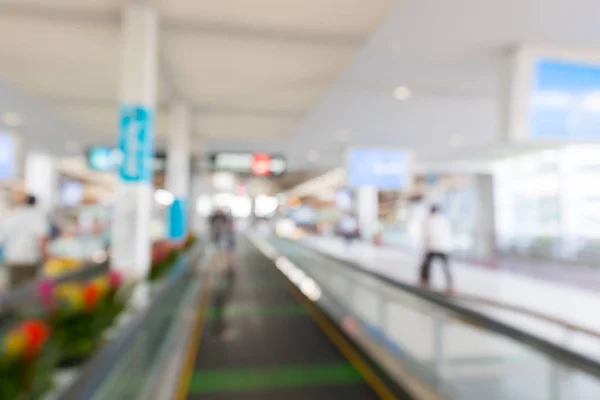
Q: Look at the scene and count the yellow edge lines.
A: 2